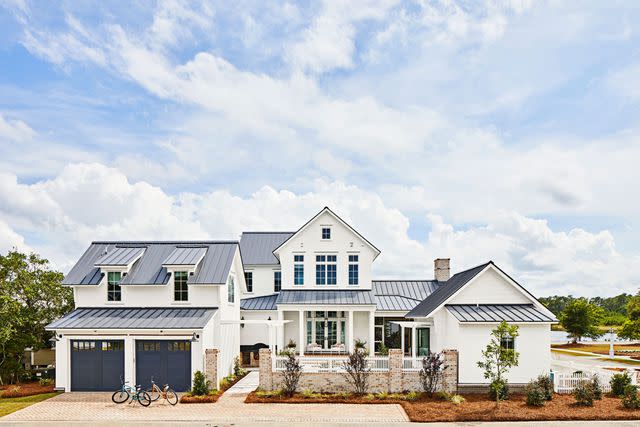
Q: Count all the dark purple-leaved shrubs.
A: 3